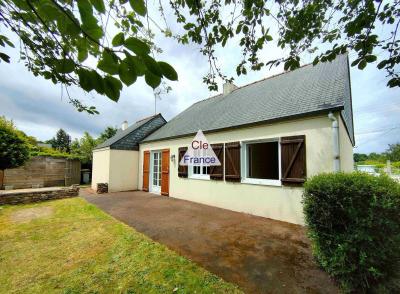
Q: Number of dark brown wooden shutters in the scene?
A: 4